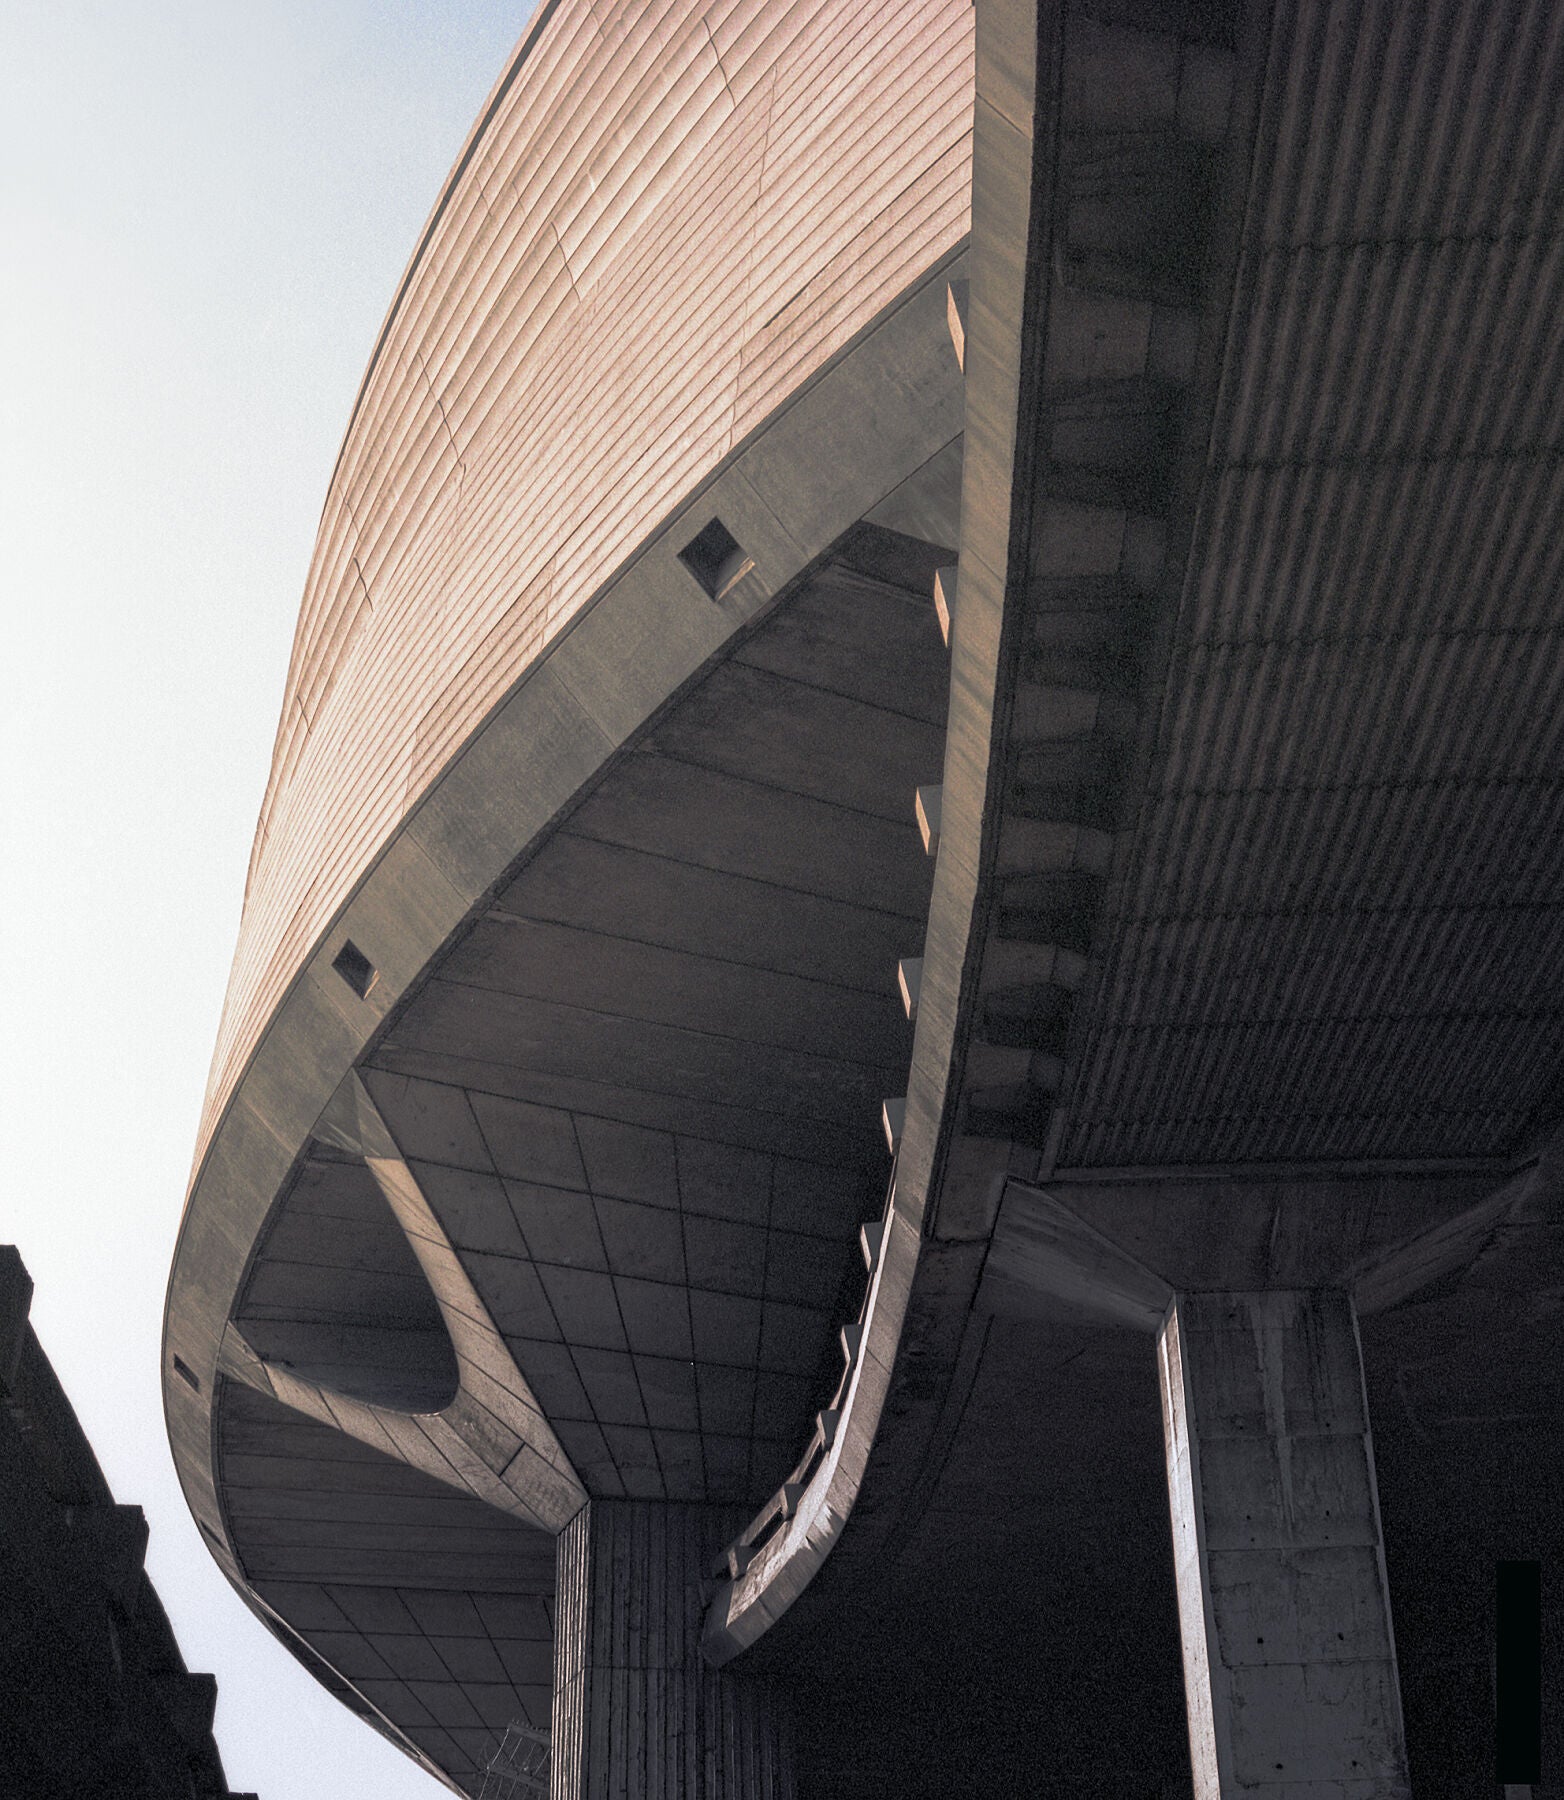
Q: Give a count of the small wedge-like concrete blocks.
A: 10